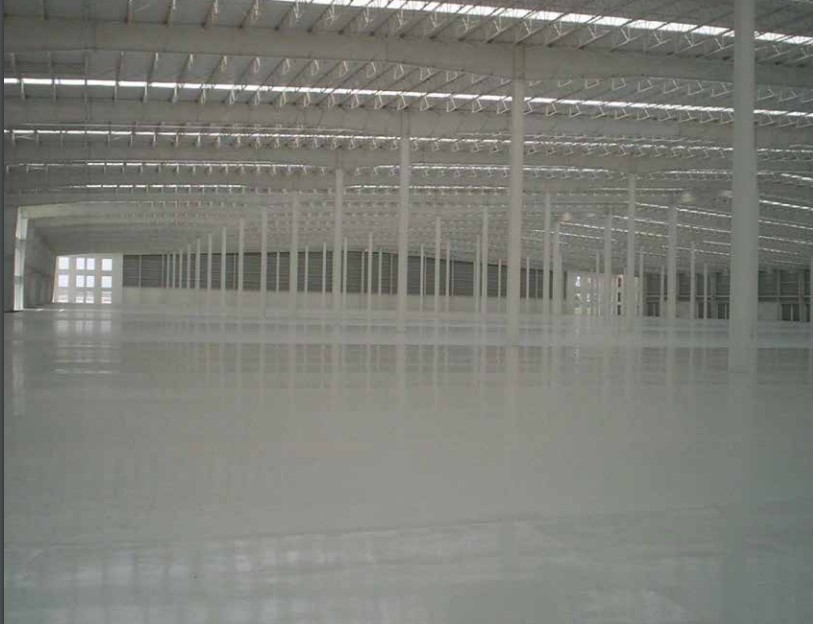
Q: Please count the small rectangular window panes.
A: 12